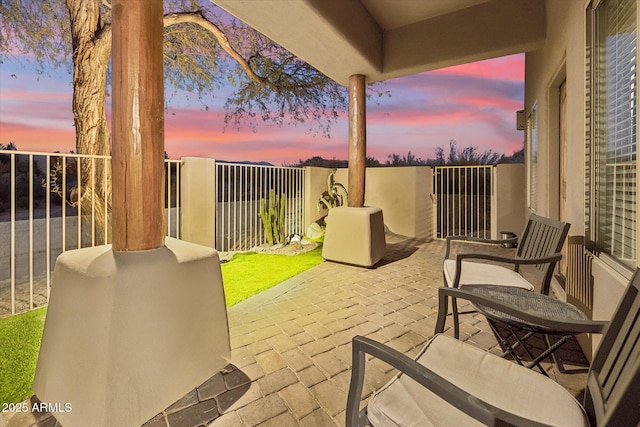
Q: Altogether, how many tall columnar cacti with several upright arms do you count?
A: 1